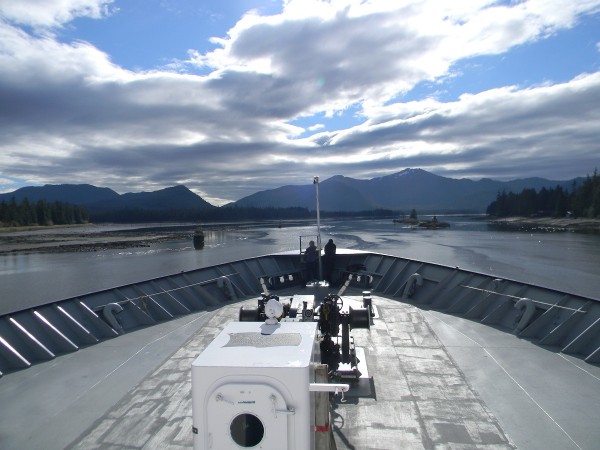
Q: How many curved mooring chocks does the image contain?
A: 4